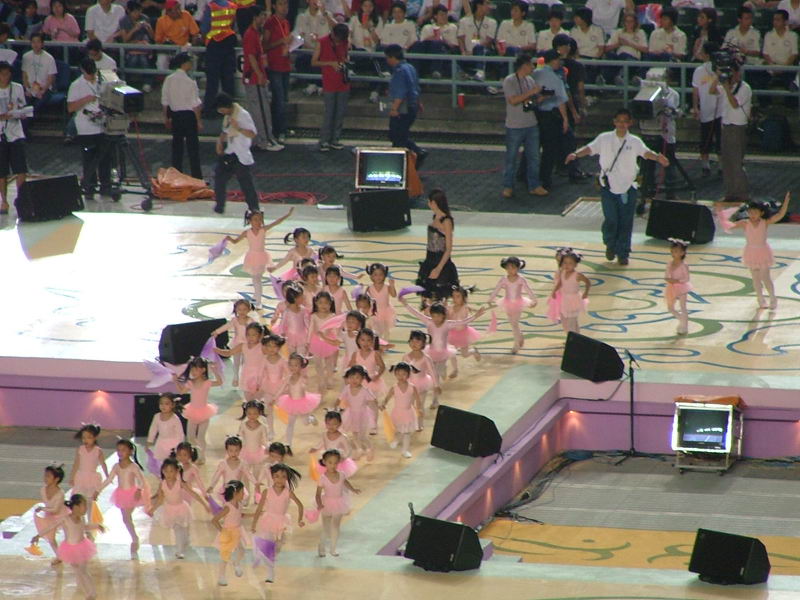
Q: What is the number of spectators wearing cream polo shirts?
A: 12